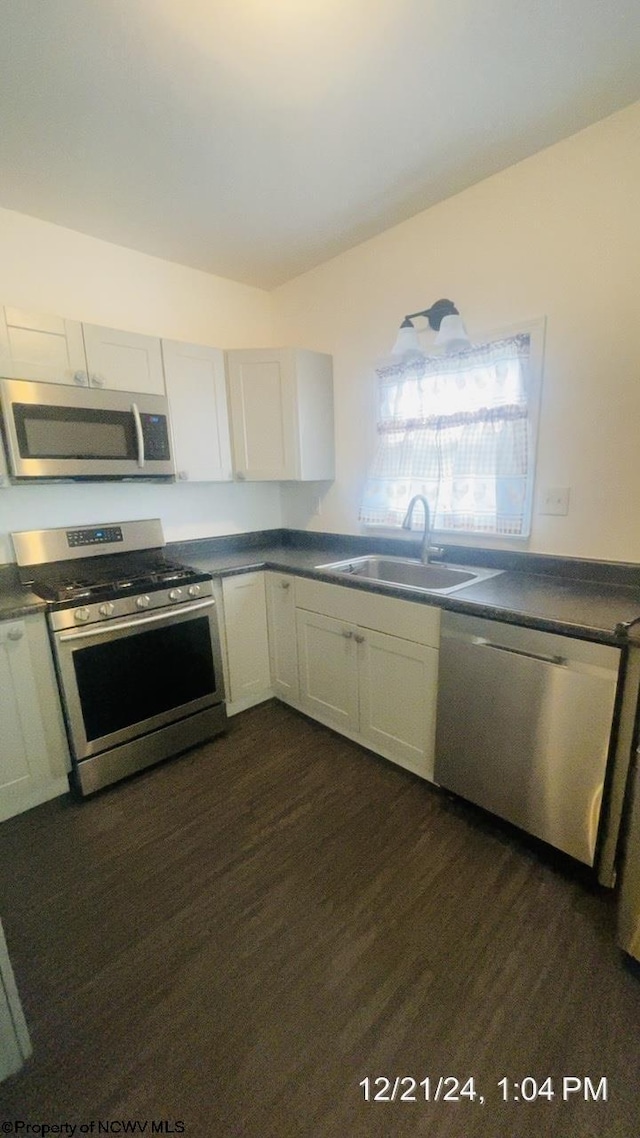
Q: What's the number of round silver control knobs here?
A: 5